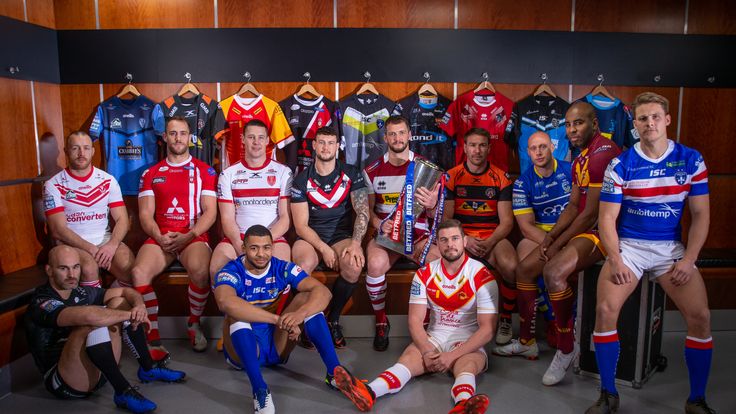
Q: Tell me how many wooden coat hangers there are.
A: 9